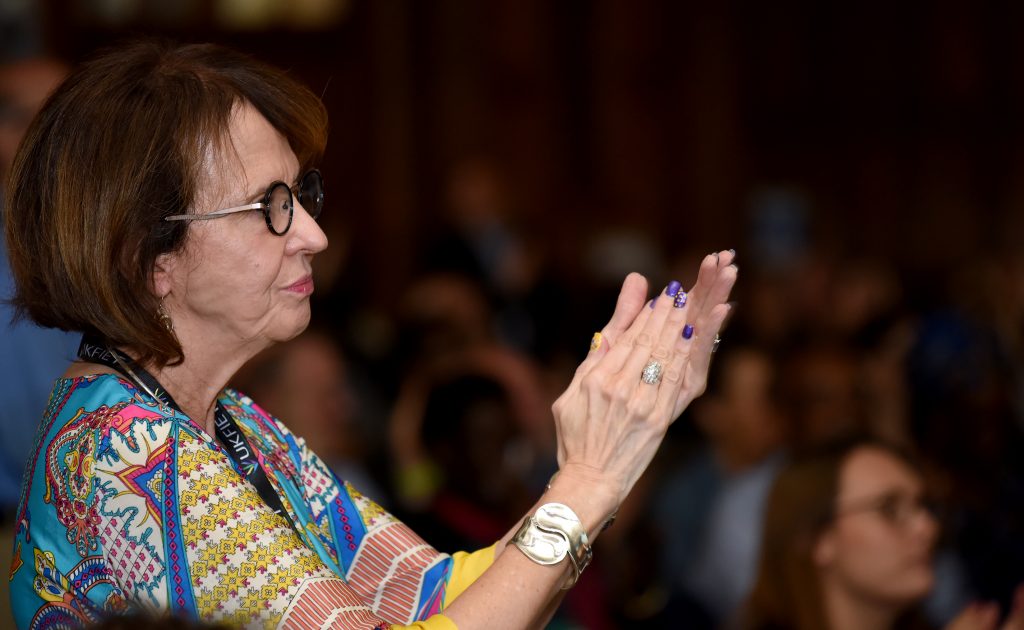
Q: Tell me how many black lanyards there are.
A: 1